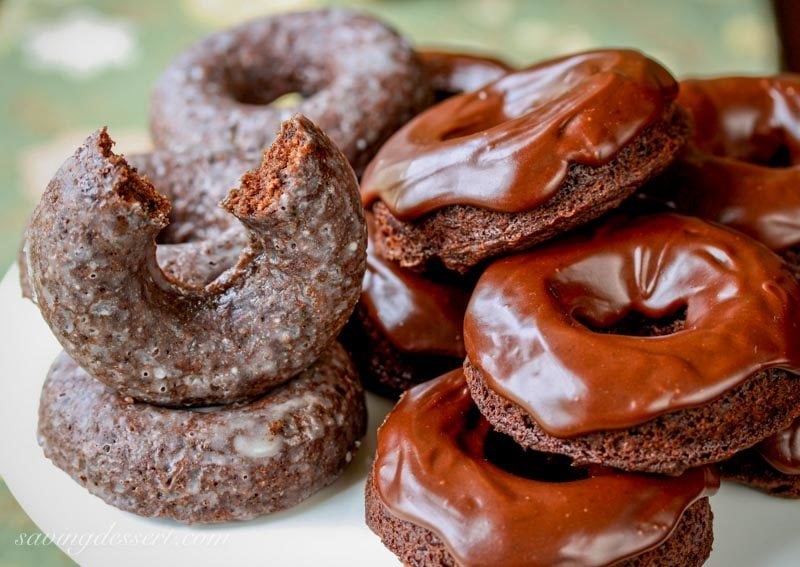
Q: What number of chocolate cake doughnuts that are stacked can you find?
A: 11